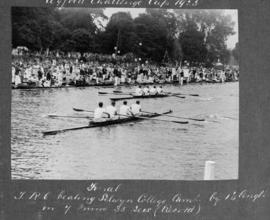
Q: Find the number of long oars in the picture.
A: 8